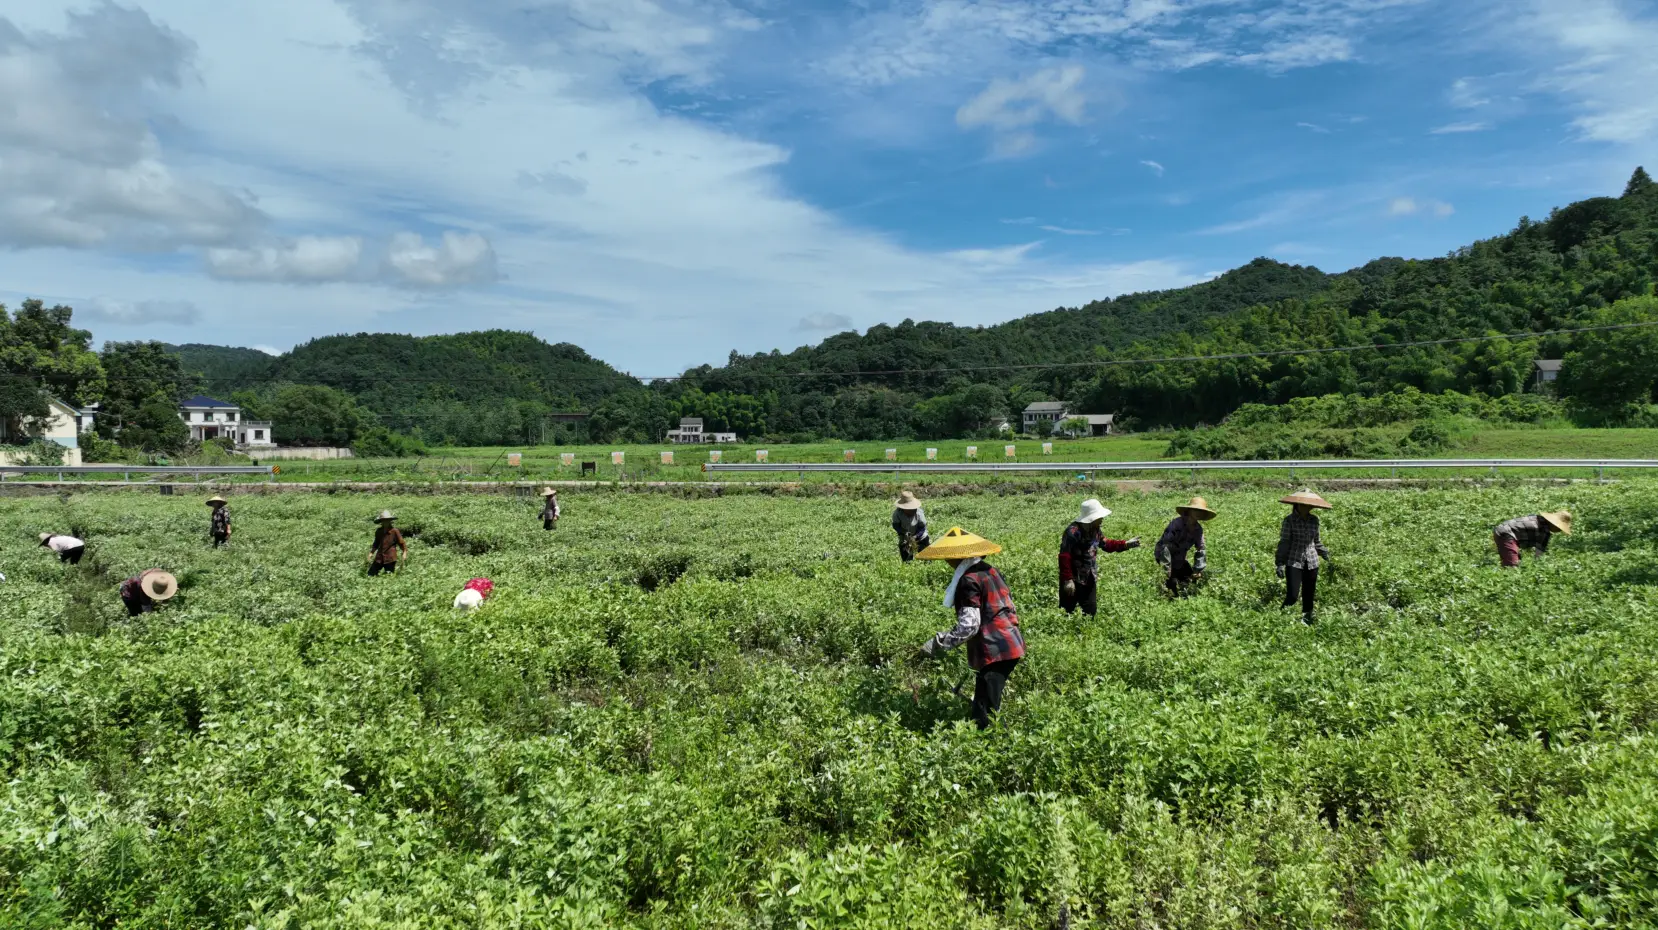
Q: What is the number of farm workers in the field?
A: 12